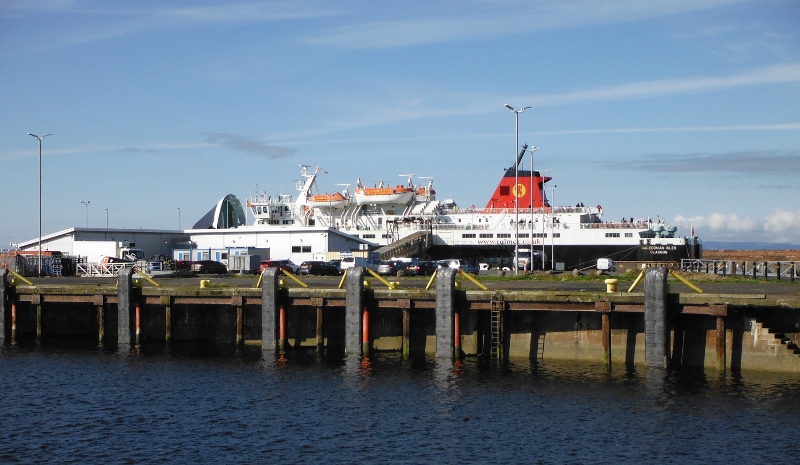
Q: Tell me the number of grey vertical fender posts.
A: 6